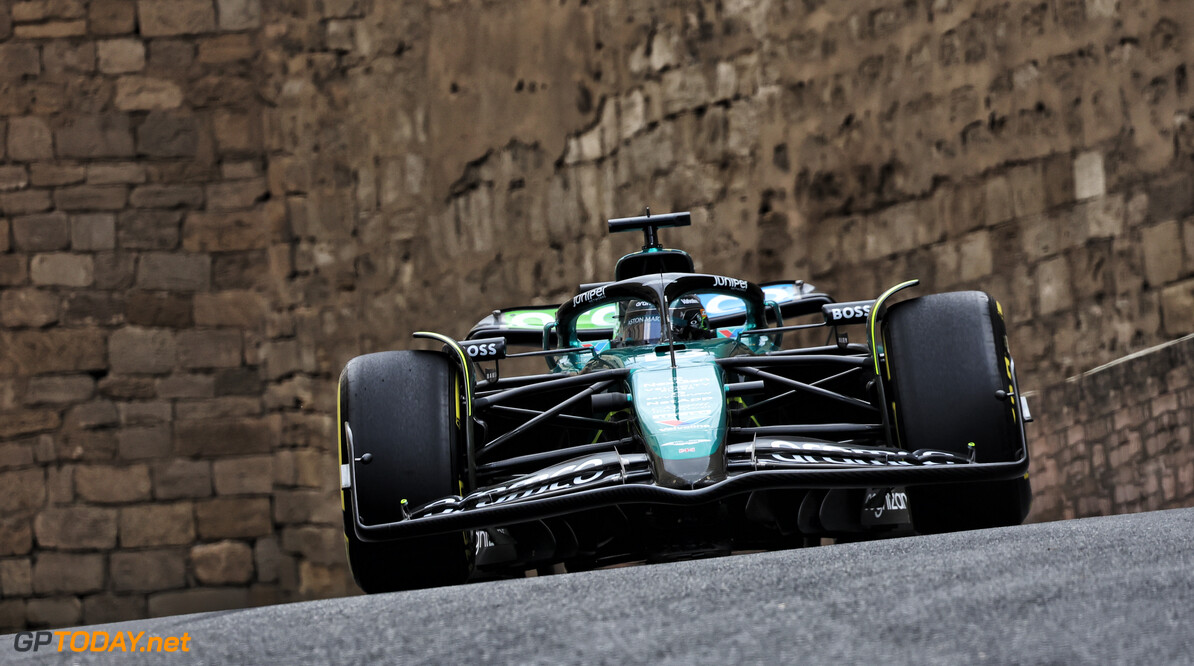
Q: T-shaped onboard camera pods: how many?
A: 1